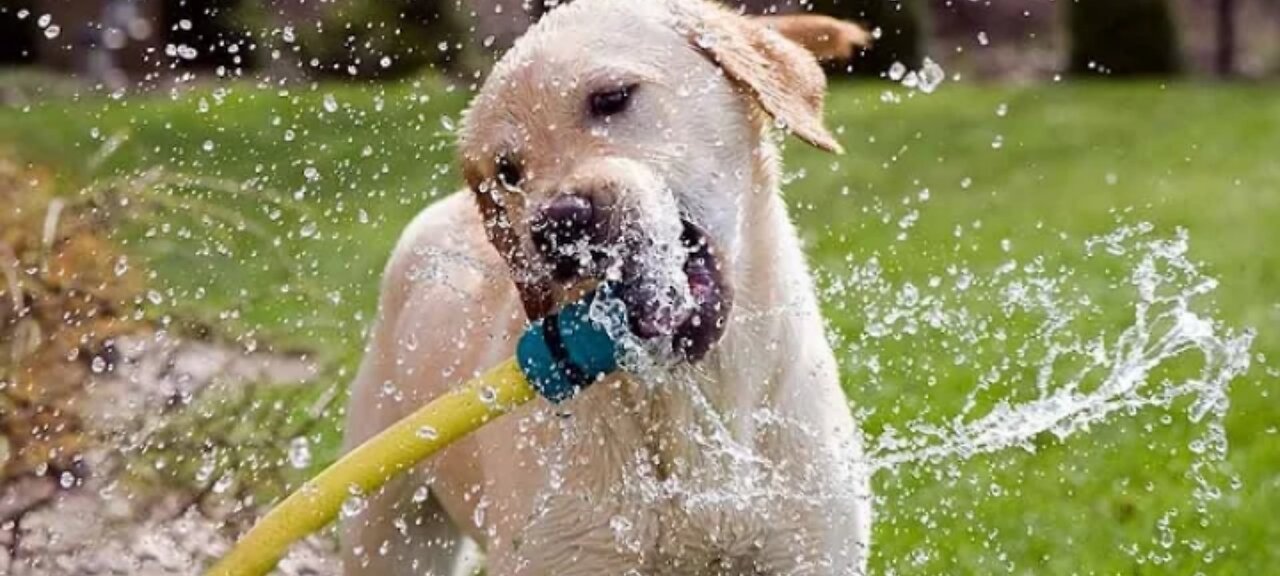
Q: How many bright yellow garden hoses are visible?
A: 1